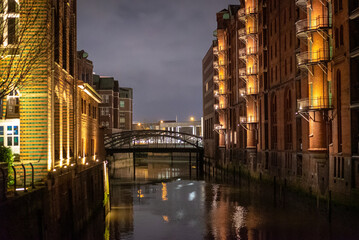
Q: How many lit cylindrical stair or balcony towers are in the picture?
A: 3